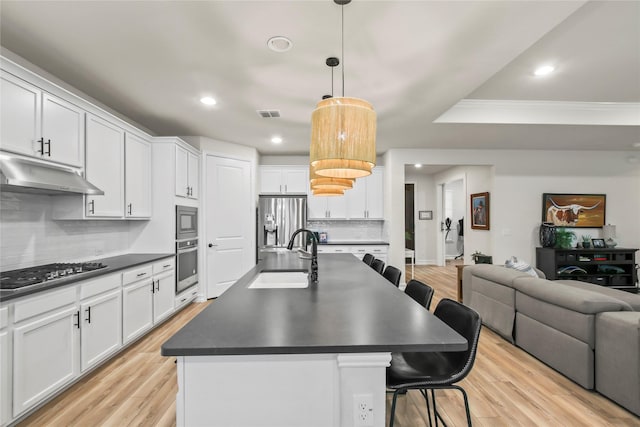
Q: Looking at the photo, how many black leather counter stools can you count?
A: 5